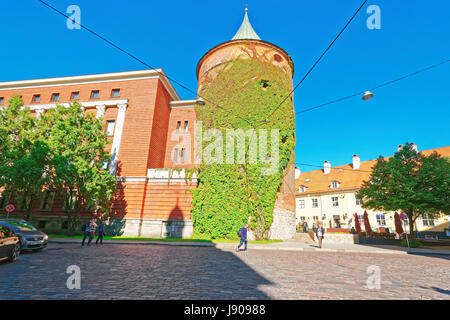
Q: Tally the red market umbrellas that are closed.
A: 3